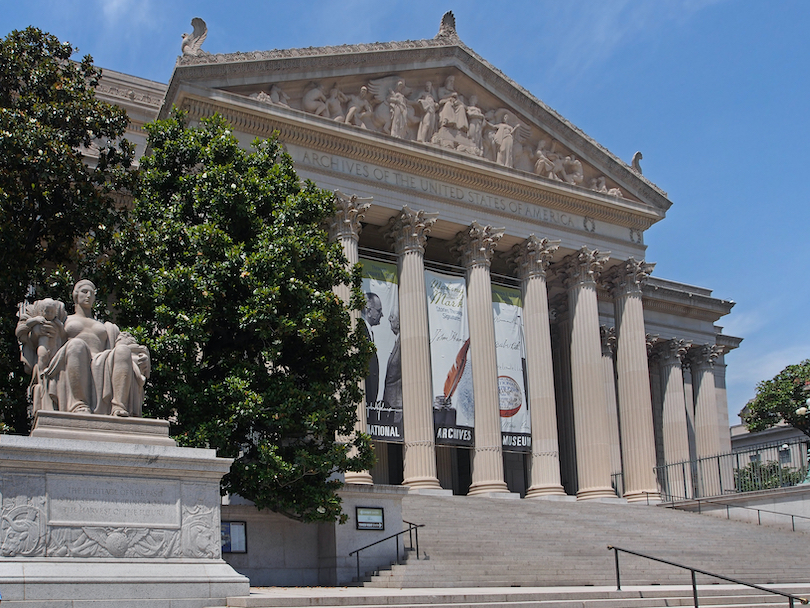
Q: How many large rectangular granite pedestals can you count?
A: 1